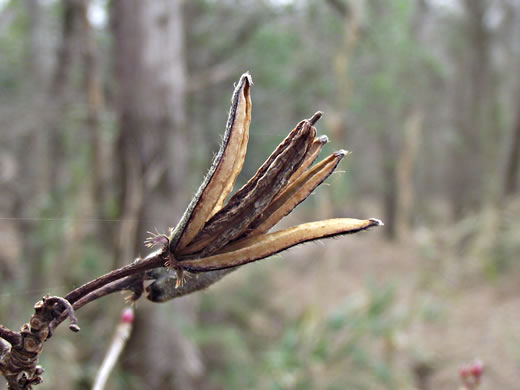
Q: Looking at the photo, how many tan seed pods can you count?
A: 4